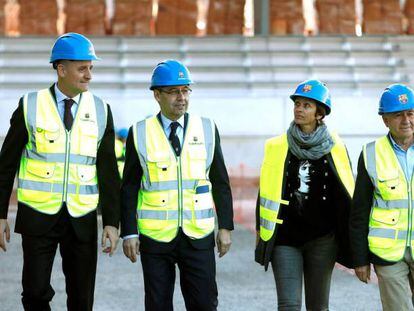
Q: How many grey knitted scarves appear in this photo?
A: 1